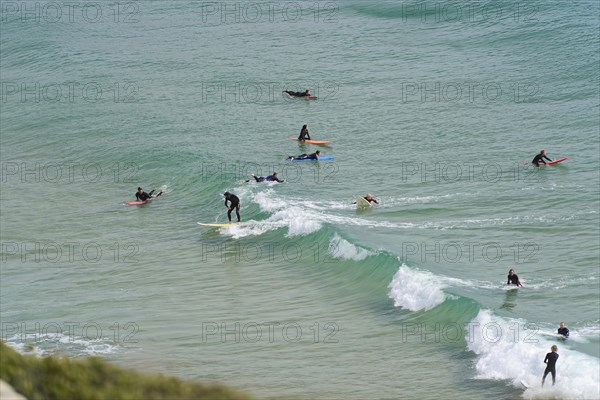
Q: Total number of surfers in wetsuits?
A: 11